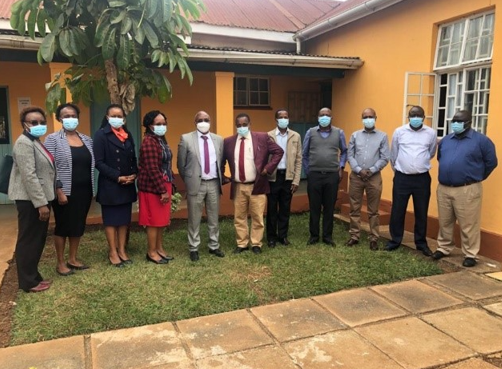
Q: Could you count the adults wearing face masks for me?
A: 11